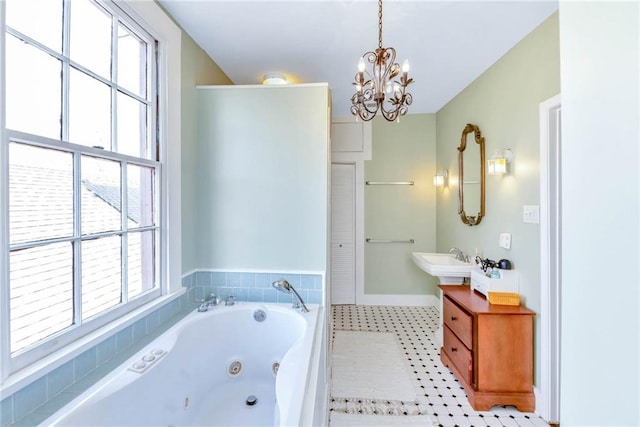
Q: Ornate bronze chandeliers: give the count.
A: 1